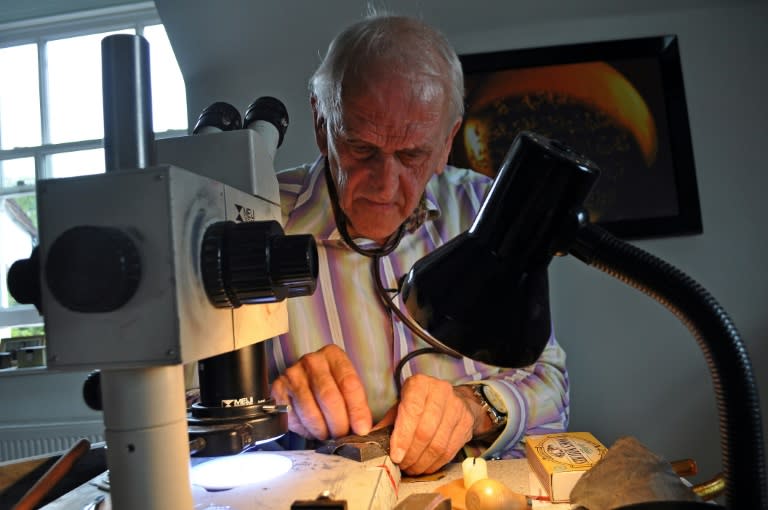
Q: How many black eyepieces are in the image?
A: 2